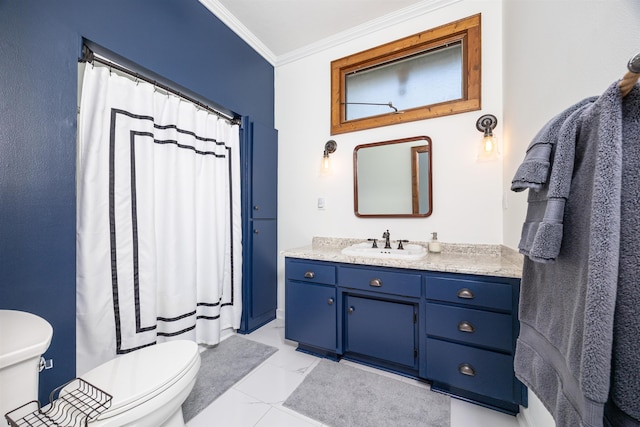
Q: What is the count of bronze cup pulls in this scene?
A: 5